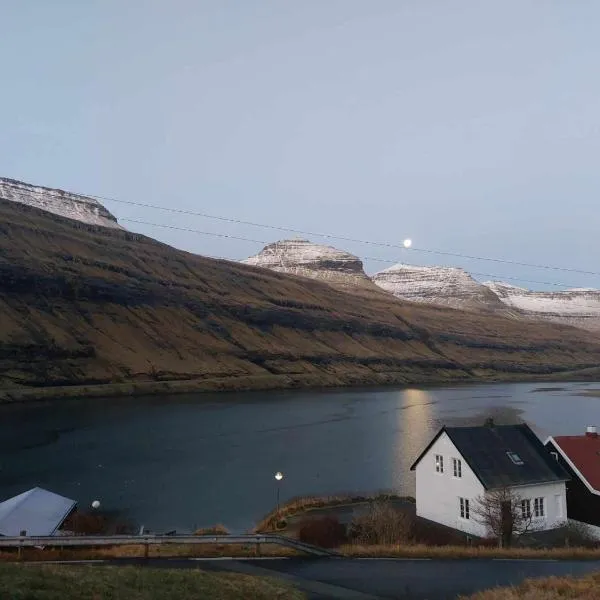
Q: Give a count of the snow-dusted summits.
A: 4